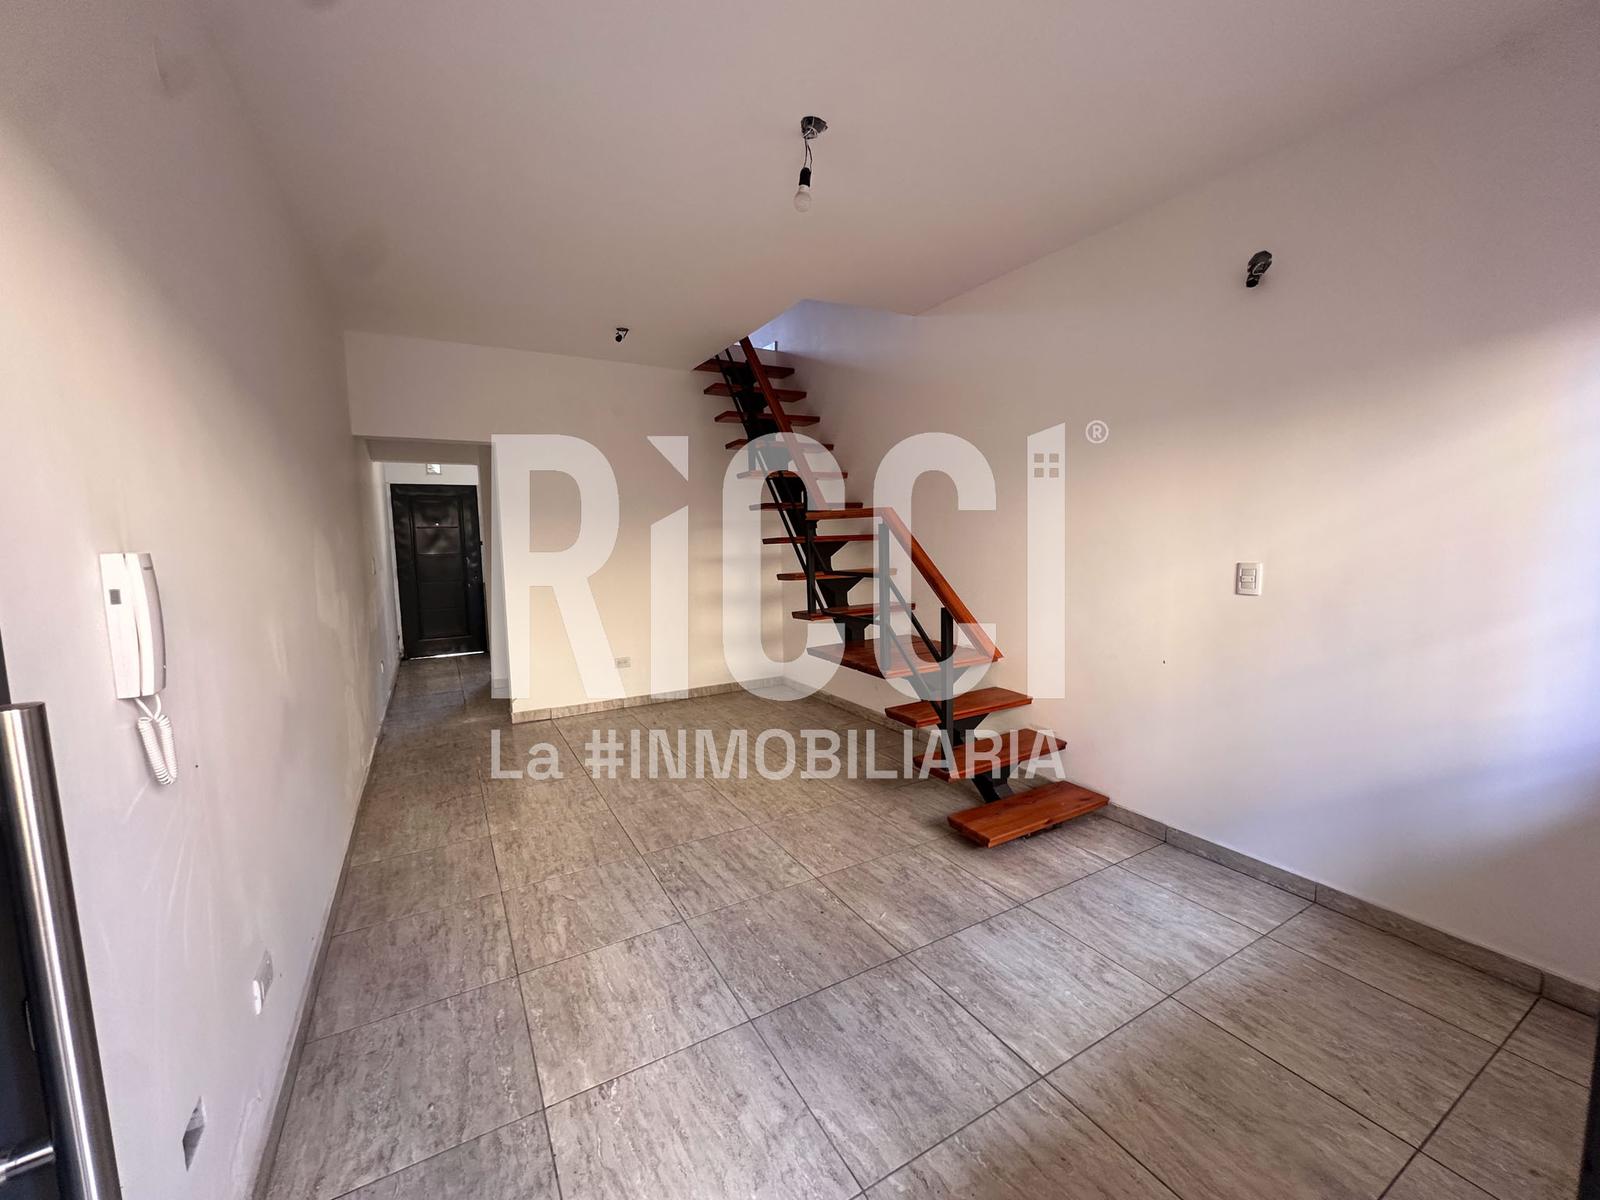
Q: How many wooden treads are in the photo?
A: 13